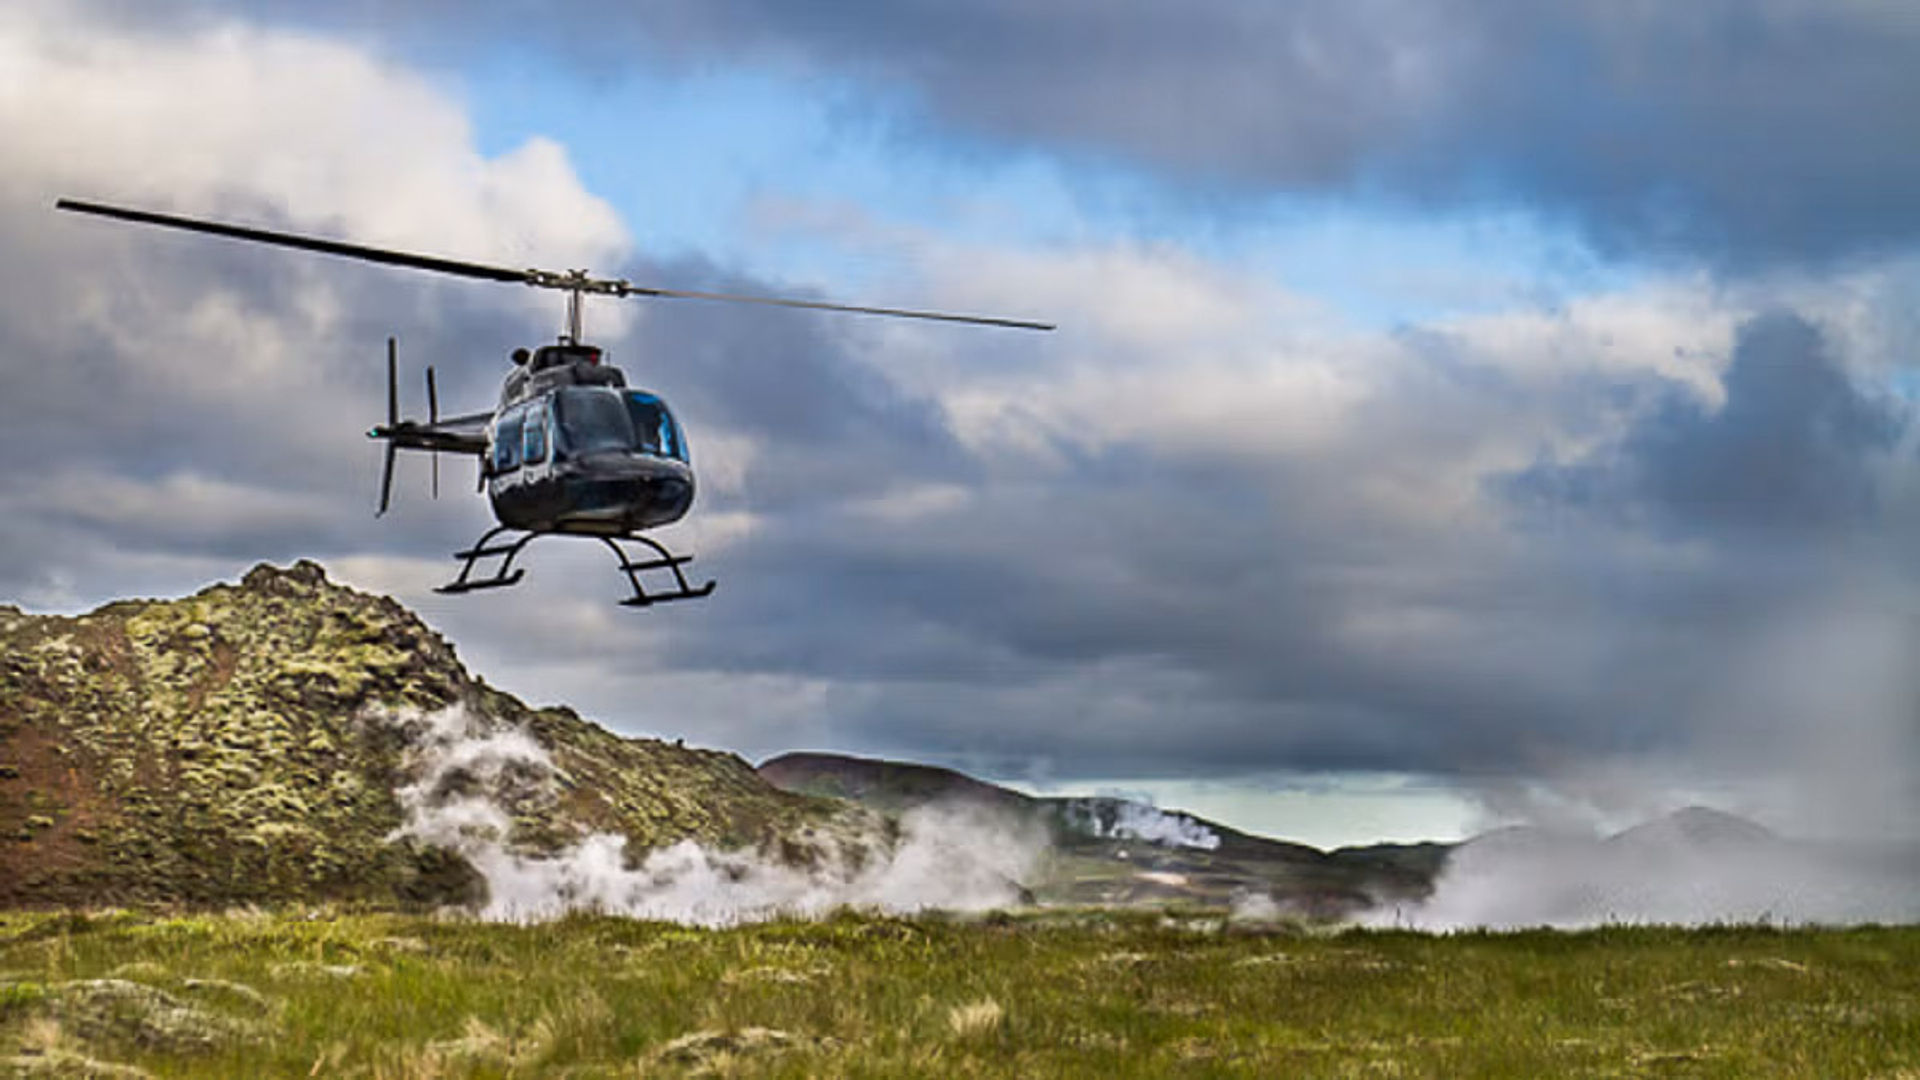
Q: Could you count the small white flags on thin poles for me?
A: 0